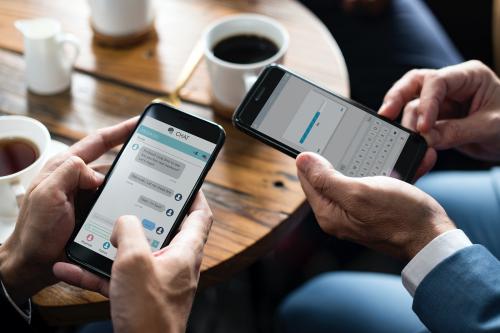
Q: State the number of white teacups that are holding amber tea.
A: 1